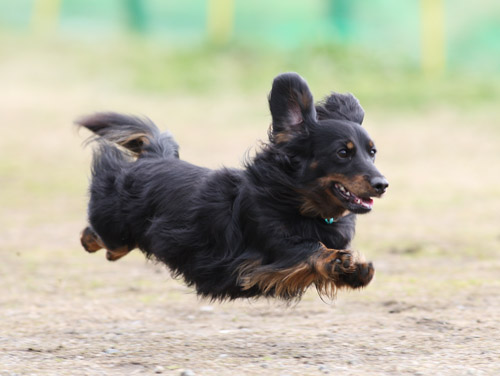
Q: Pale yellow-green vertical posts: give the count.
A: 3